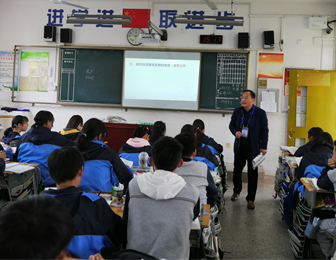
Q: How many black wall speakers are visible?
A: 4